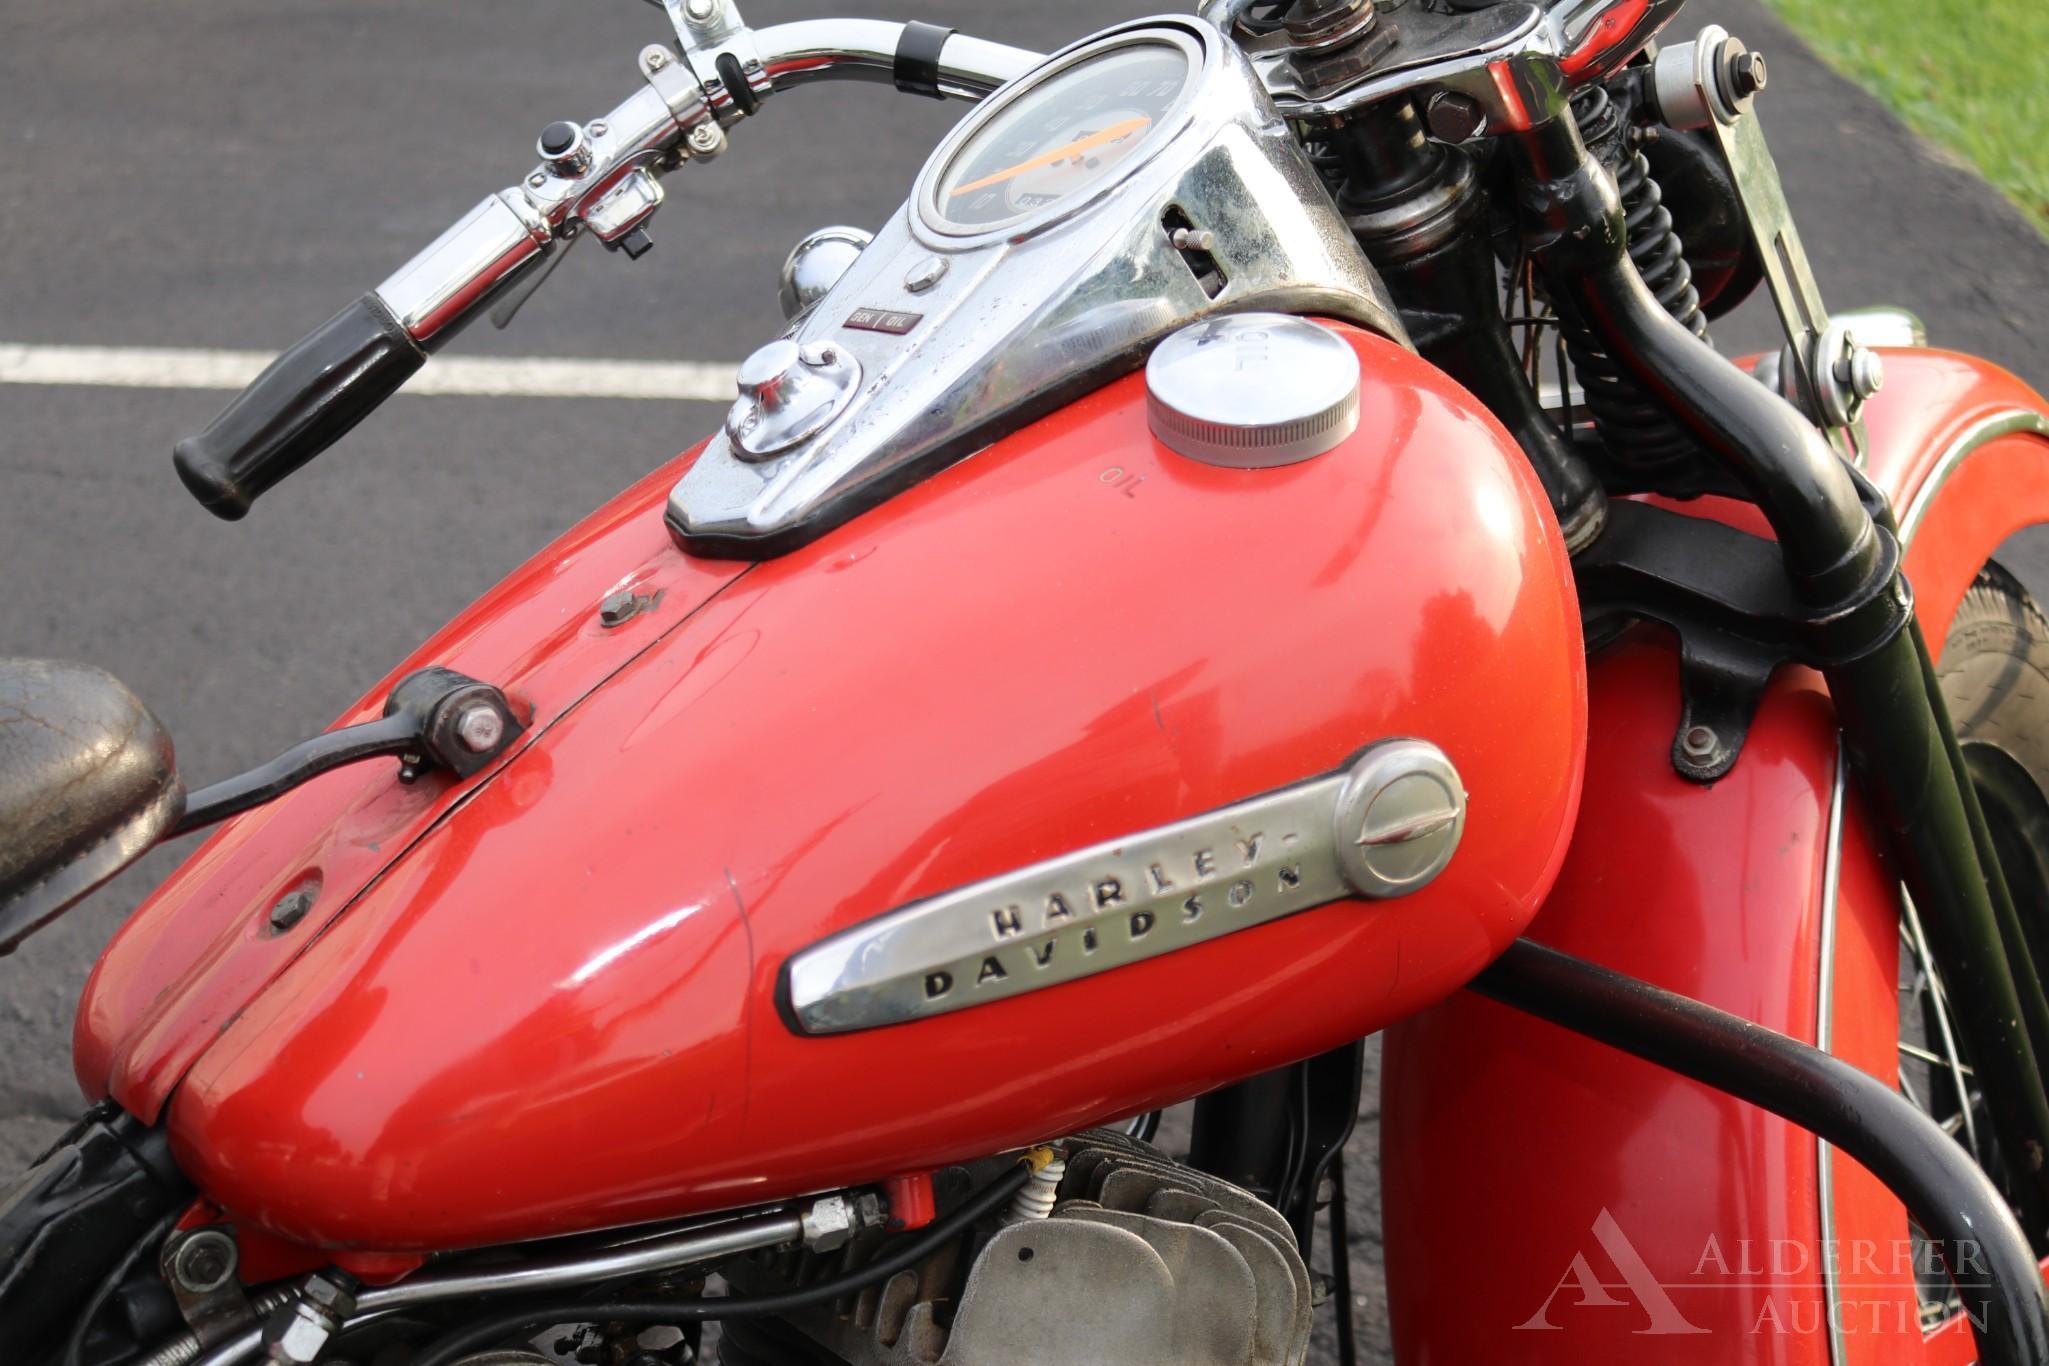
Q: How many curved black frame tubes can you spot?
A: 2